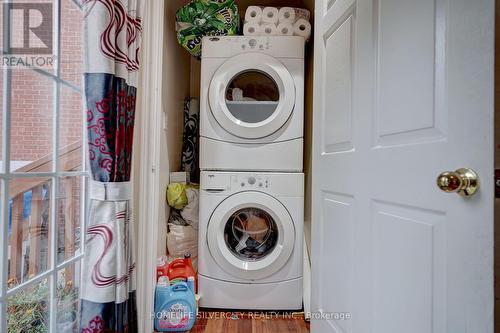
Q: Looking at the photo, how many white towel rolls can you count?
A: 7